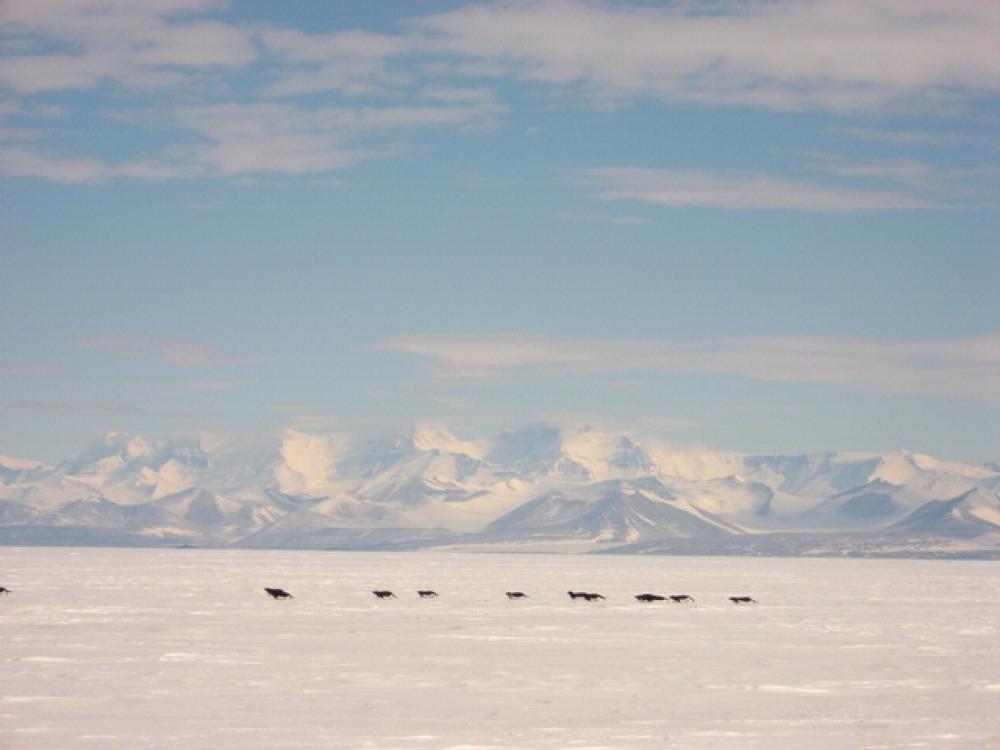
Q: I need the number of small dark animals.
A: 10